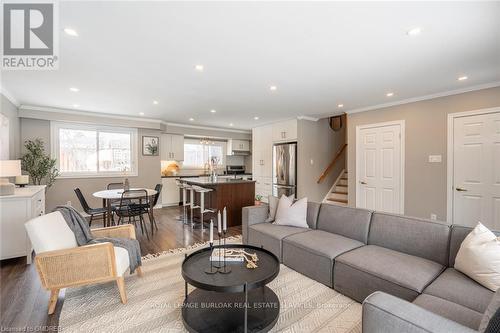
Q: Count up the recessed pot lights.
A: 15